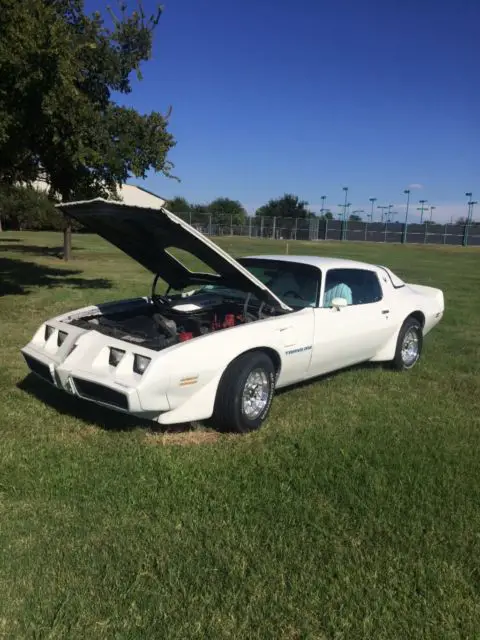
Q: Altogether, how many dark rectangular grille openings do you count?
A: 2